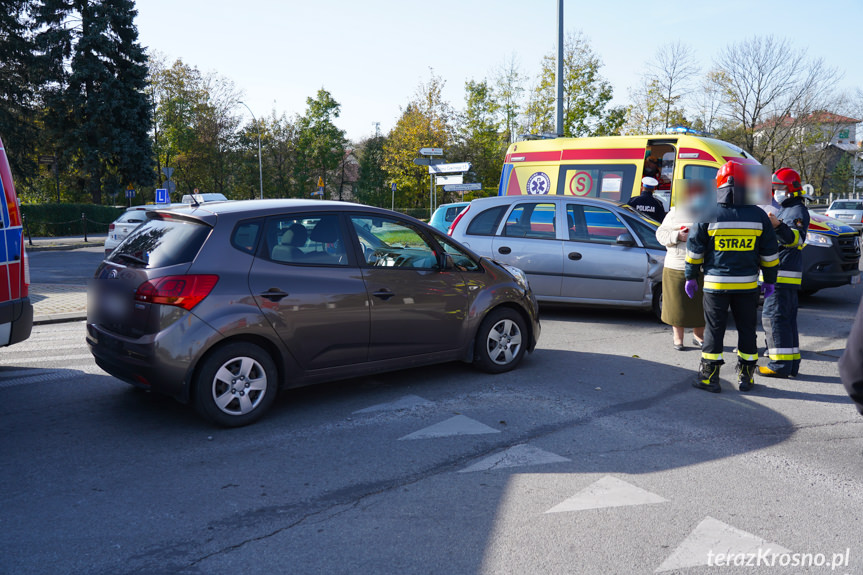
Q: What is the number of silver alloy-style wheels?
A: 2